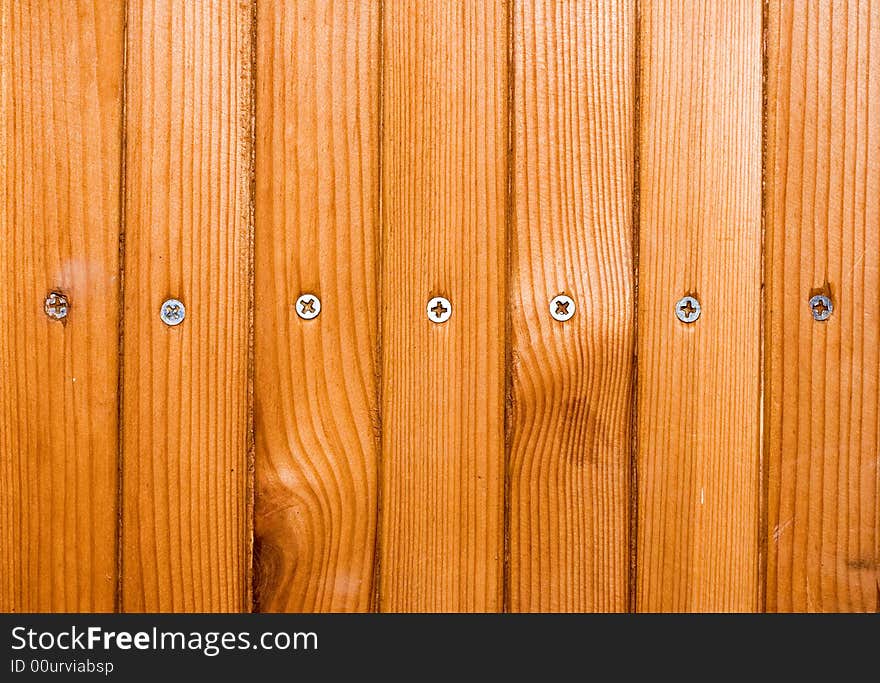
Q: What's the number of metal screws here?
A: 7